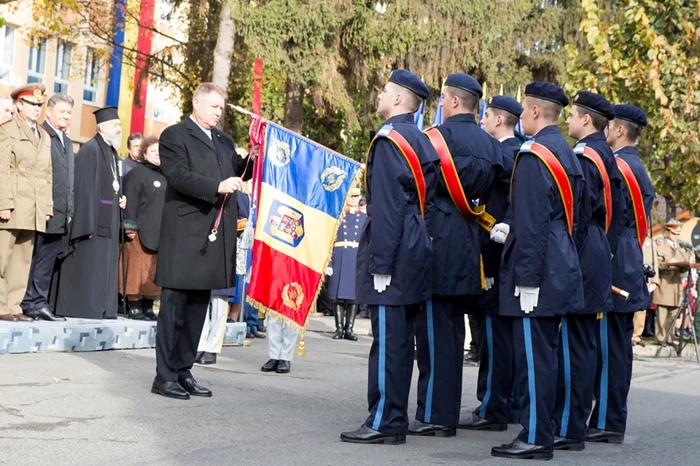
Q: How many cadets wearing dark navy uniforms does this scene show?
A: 6